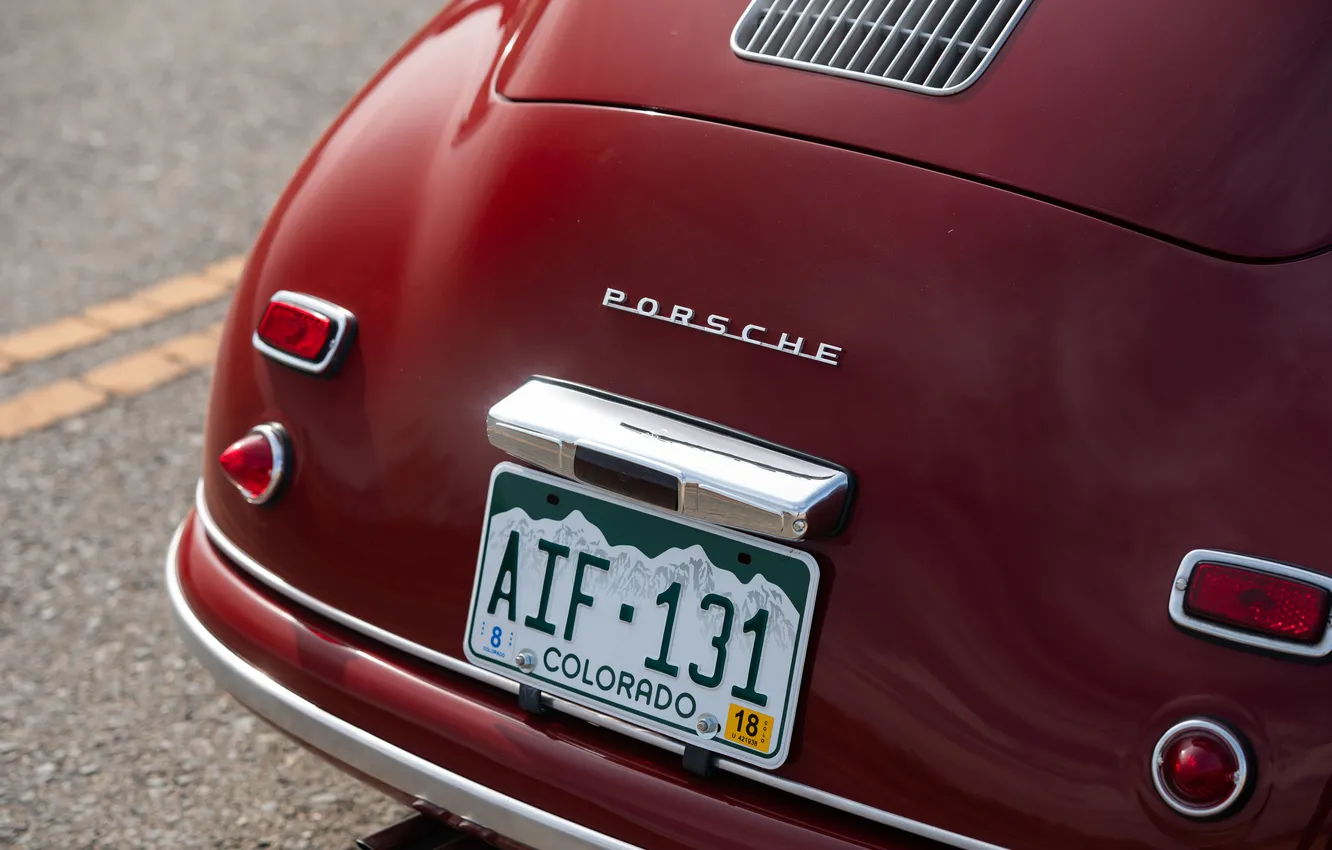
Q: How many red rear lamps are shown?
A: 4